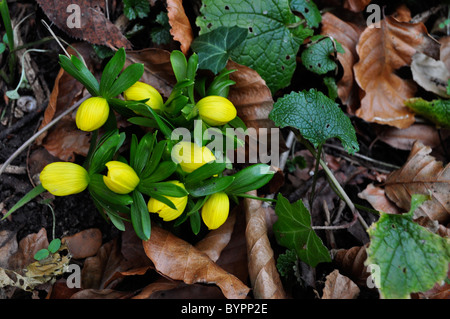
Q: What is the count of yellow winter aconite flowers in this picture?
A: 8